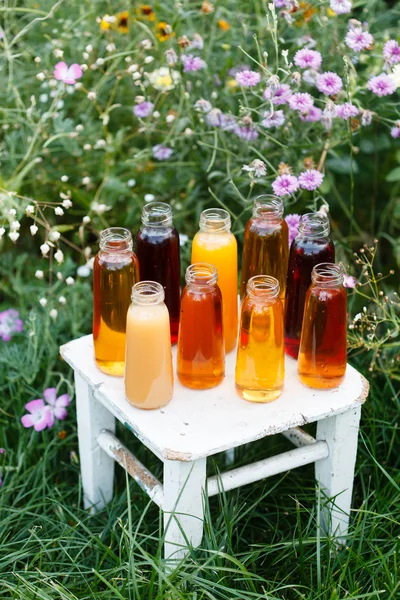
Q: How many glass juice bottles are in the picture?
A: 9